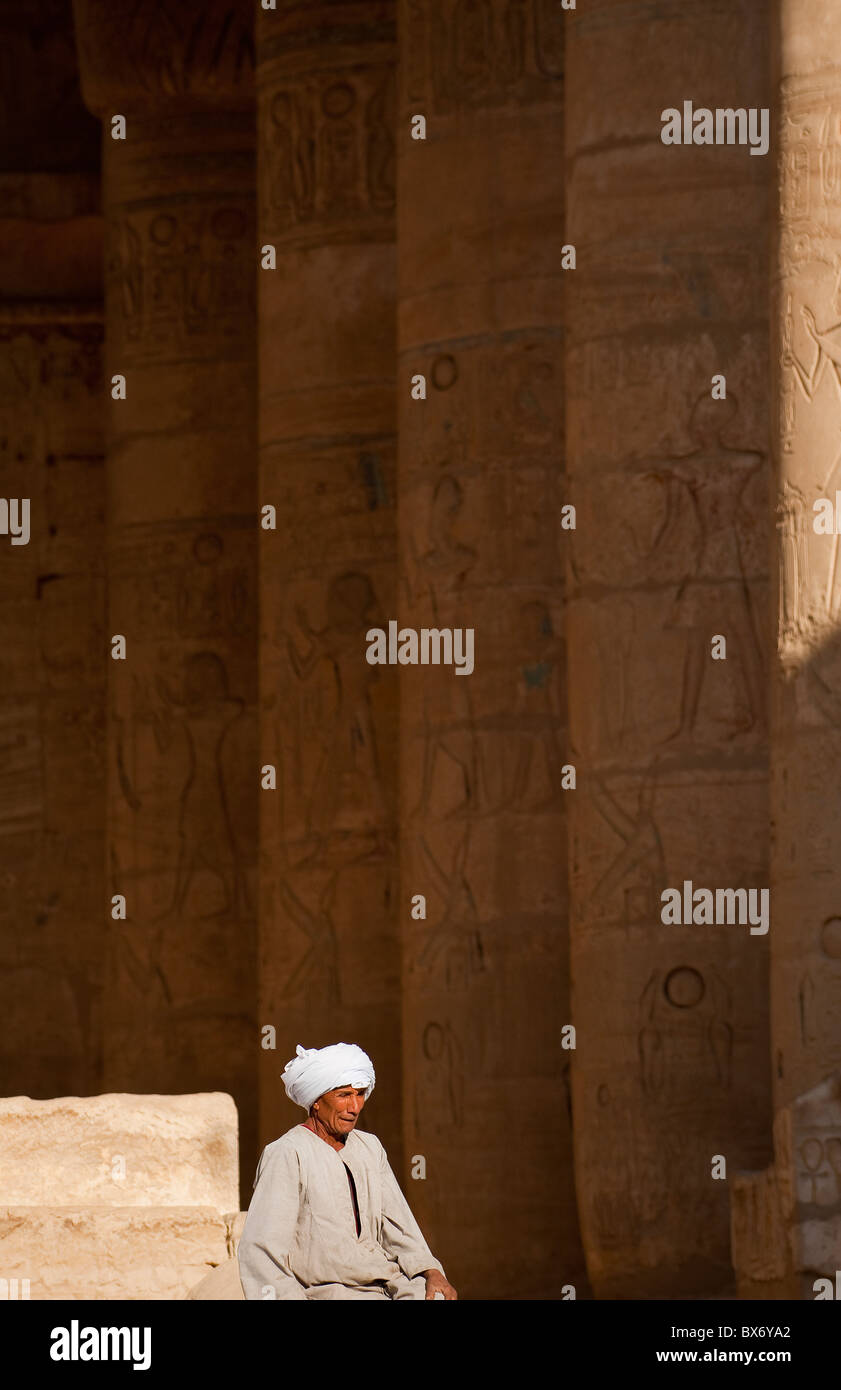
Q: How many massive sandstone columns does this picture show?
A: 5